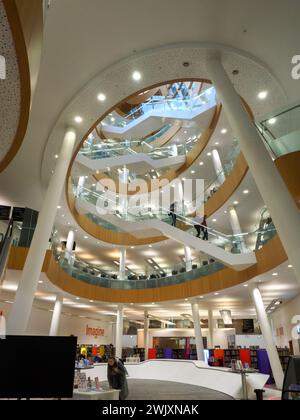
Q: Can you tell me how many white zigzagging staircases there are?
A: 3